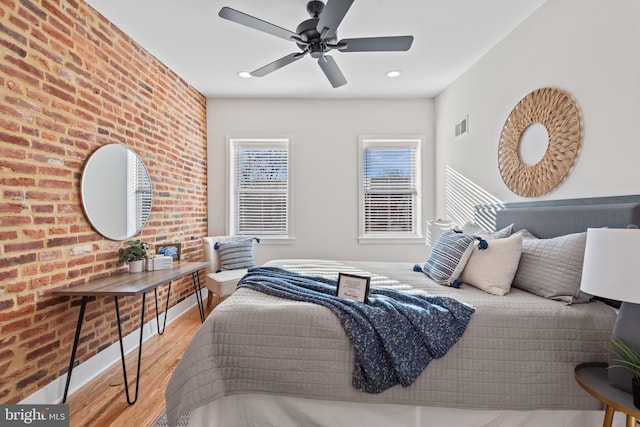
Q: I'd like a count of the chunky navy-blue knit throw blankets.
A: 1